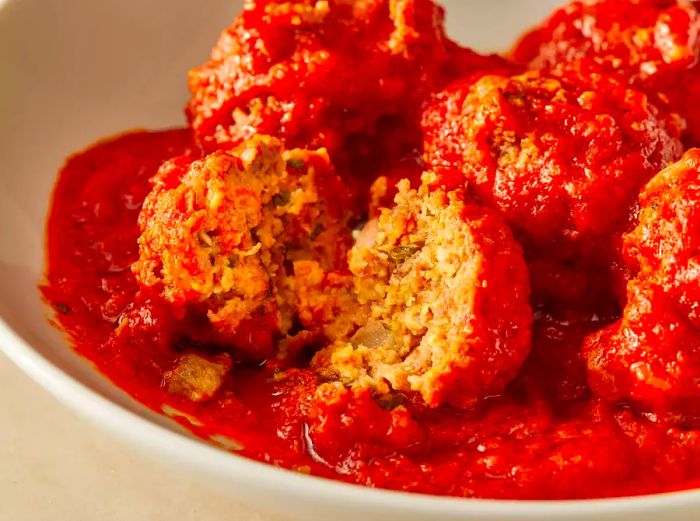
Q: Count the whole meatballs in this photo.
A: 4